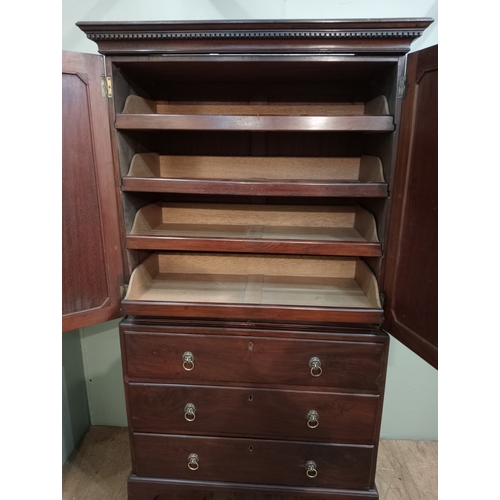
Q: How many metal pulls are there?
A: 6